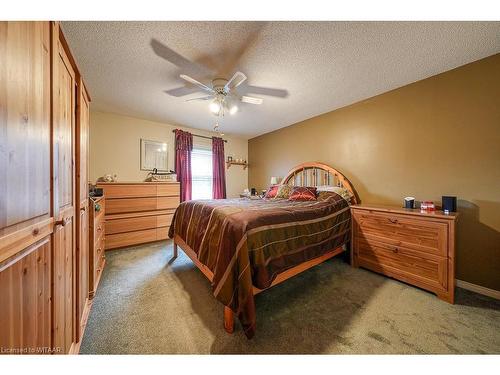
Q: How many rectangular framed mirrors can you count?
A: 1